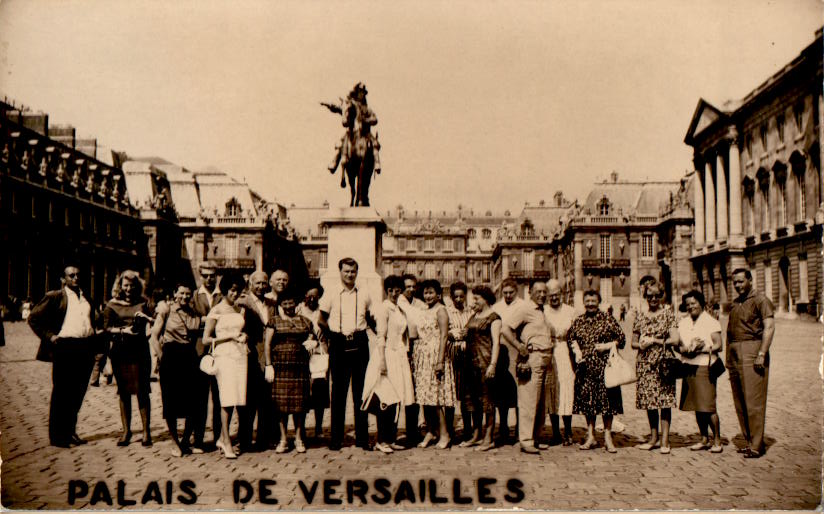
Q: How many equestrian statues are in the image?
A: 1